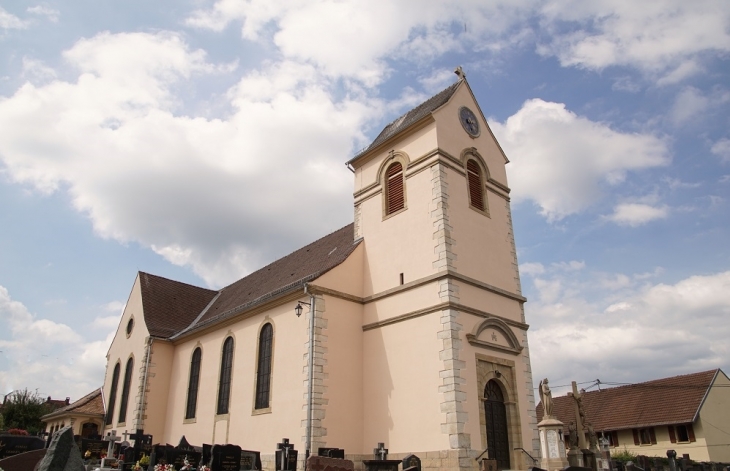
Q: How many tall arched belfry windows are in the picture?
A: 2